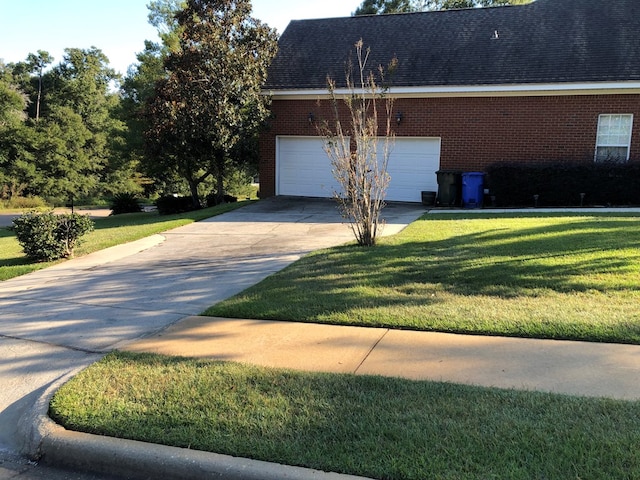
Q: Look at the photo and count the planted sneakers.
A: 0